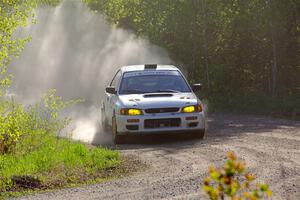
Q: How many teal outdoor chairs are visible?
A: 0